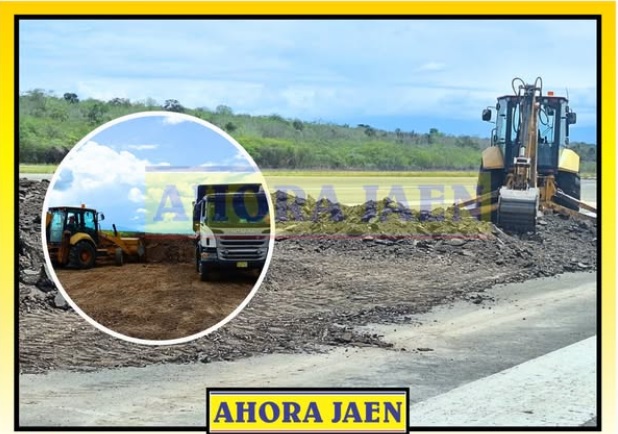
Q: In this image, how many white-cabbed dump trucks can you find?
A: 1